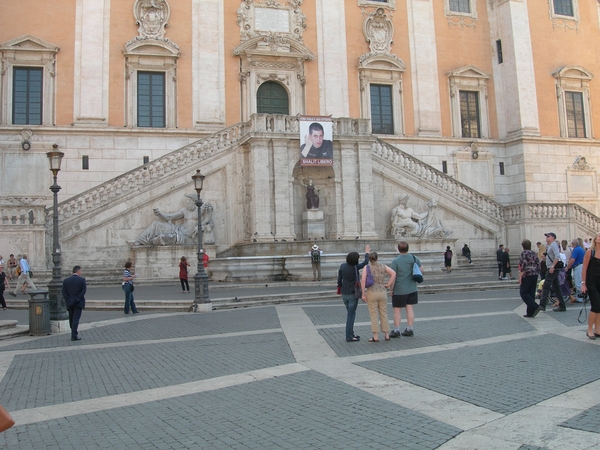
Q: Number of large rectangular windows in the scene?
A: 5